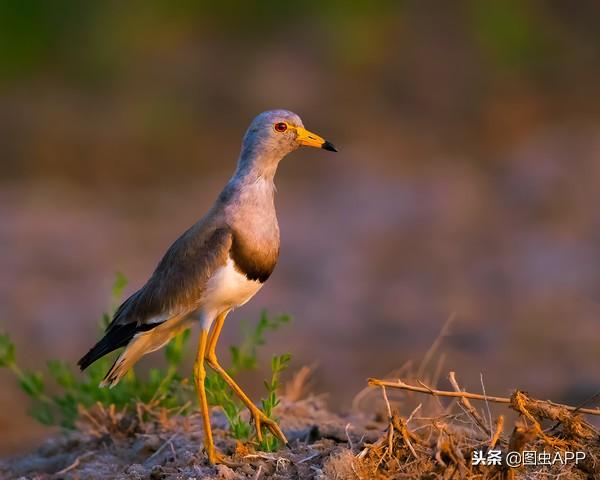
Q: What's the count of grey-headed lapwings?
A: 1